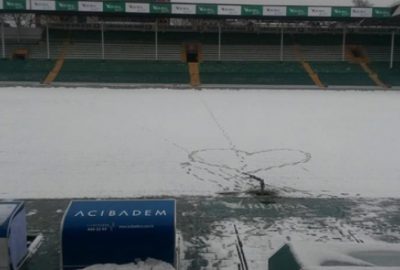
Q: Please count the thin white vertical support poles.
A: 8